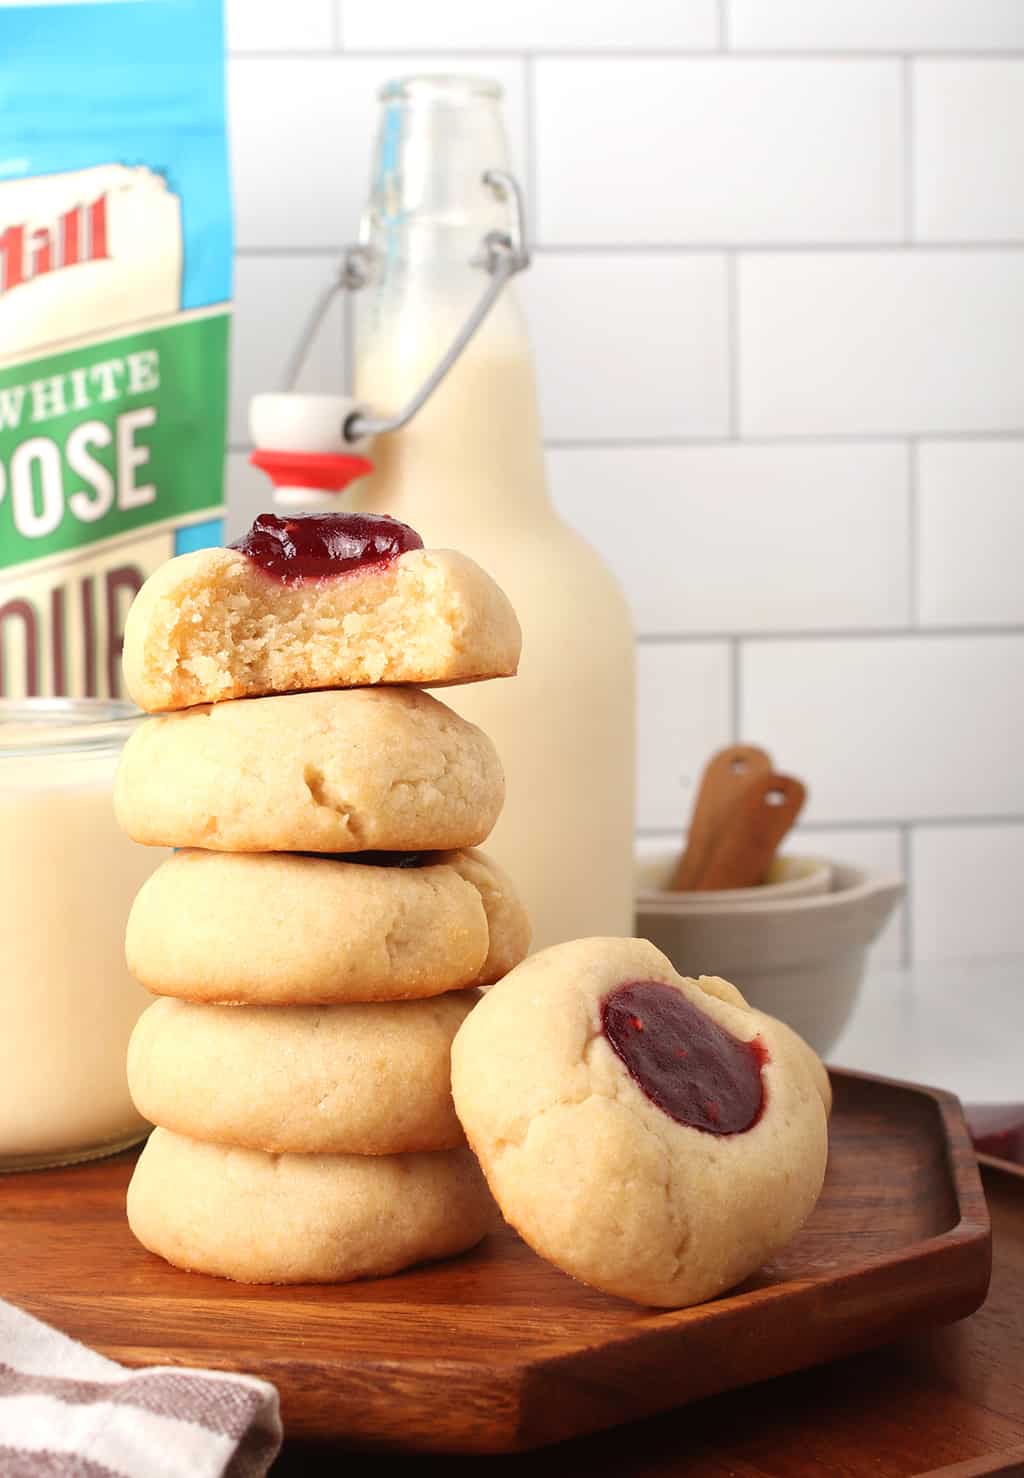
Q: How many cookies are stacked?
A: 5